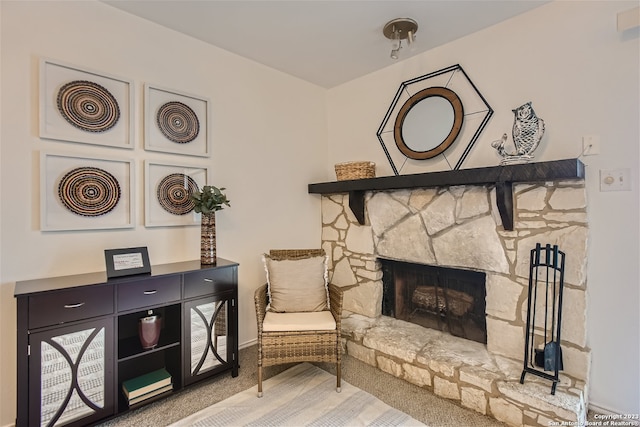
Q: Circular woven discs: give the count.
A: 4